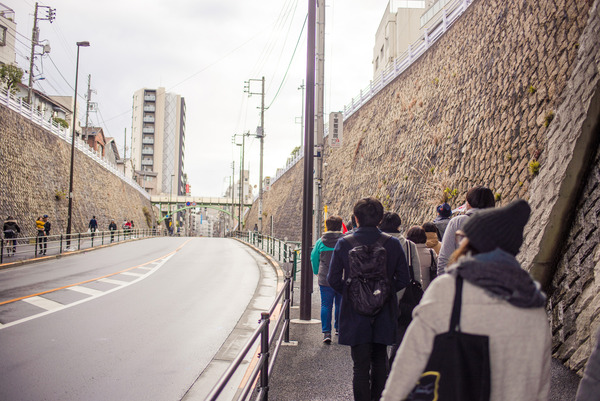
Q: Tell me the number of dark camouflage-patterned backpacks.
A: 1